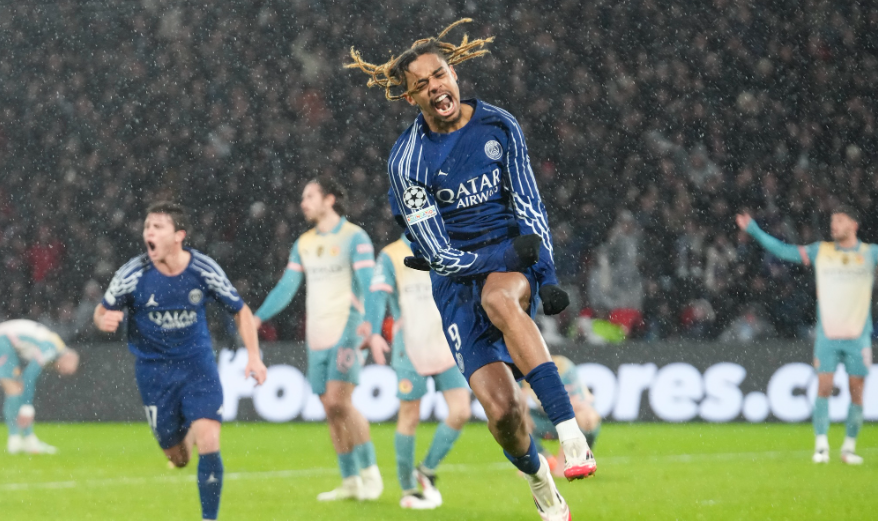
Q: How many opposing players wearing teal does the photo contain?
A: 5